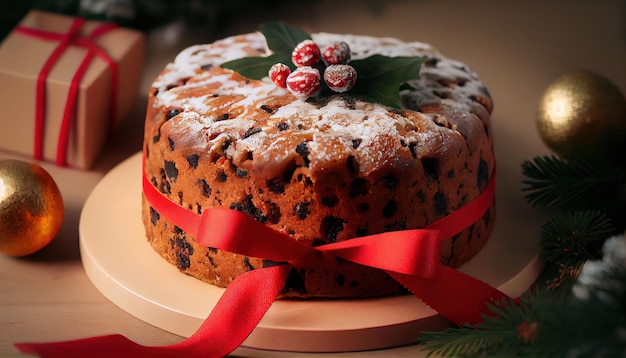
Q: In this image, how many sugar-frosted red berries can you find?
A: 5